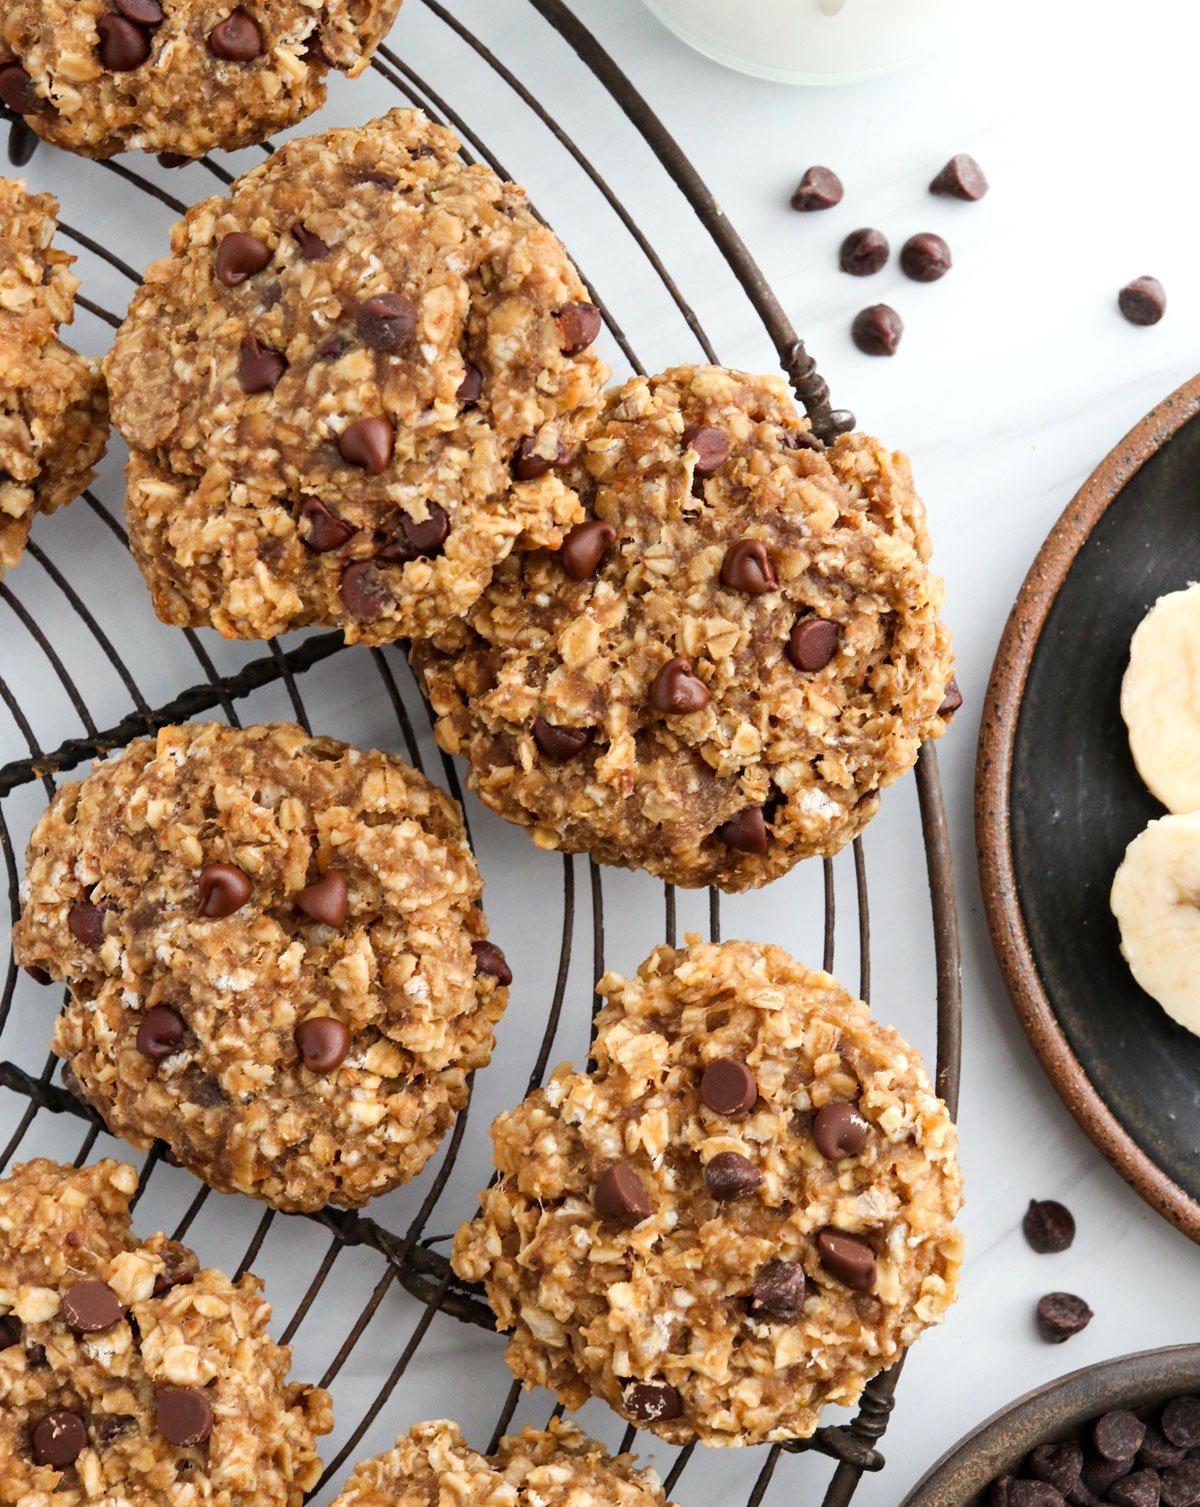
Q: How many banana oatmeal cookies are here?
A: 8